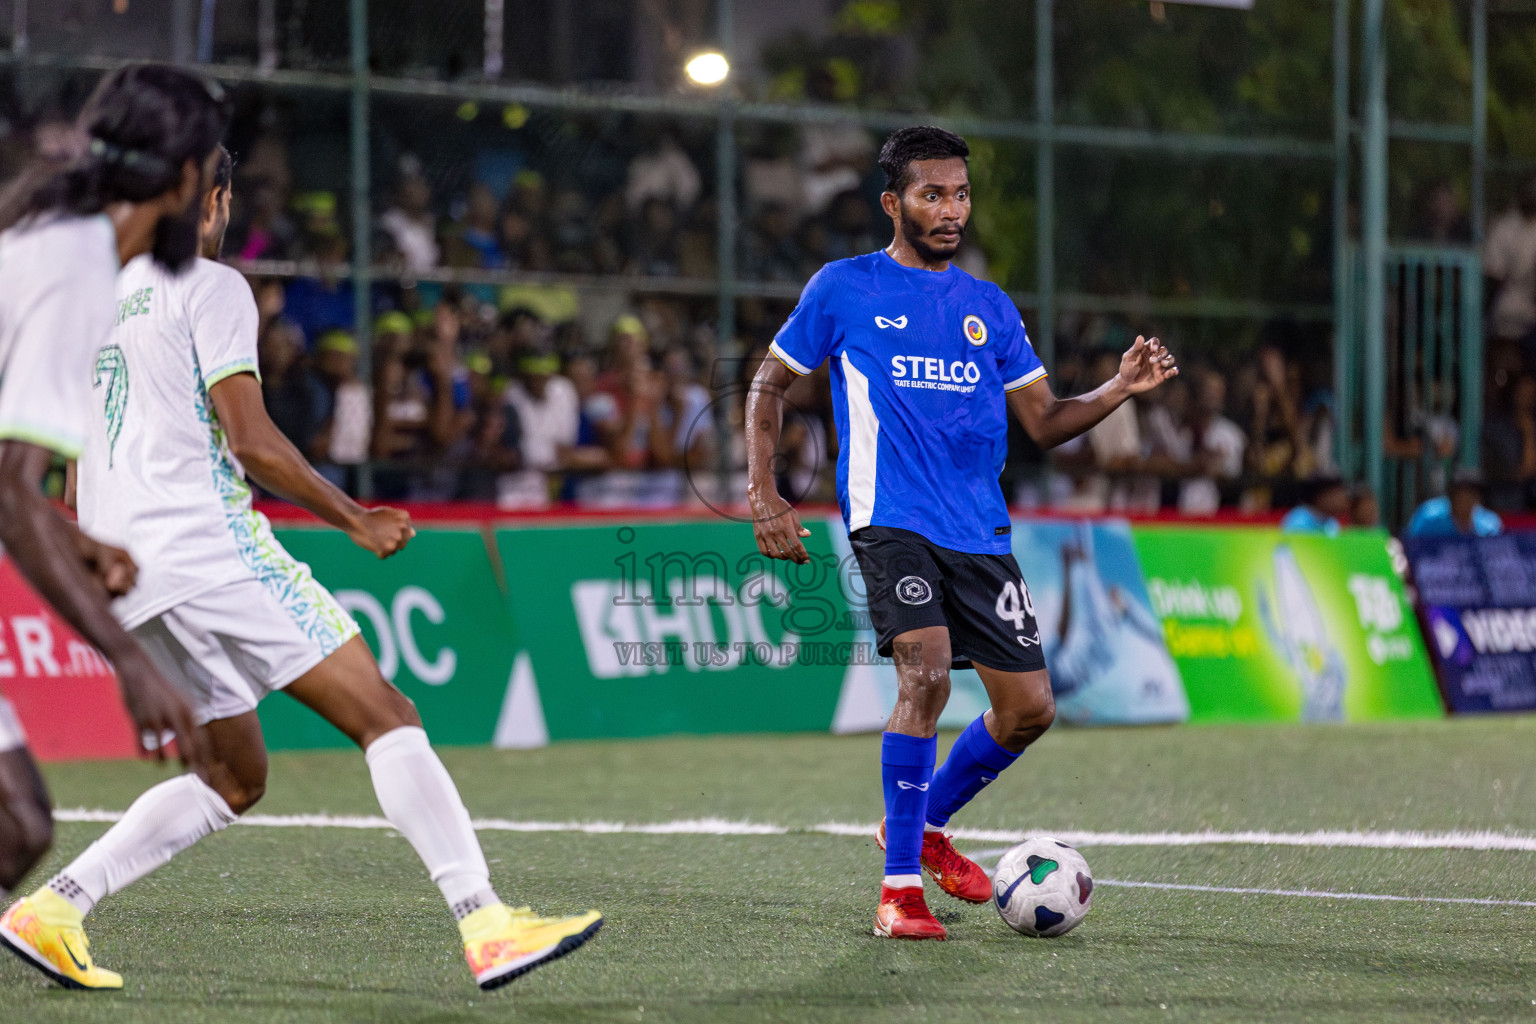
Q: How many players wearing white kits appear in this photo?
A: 2